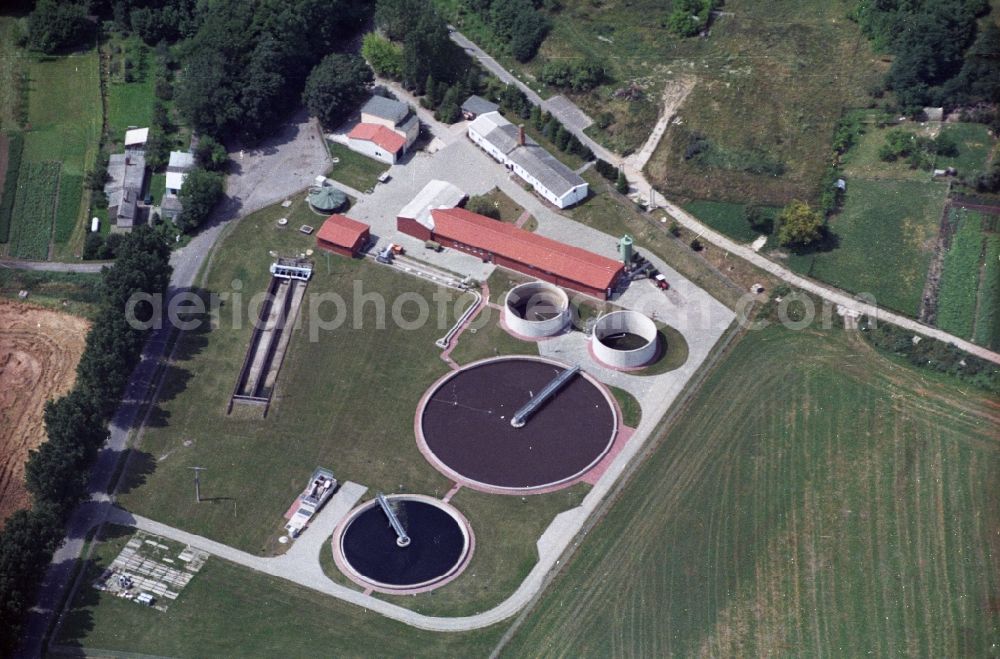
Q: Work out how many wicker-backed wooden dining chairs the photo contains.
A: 0